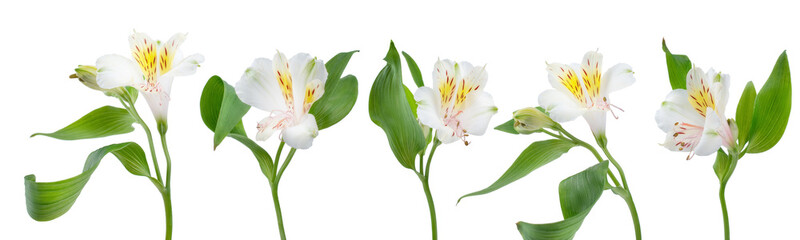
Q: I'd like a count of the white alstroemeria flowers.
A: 5